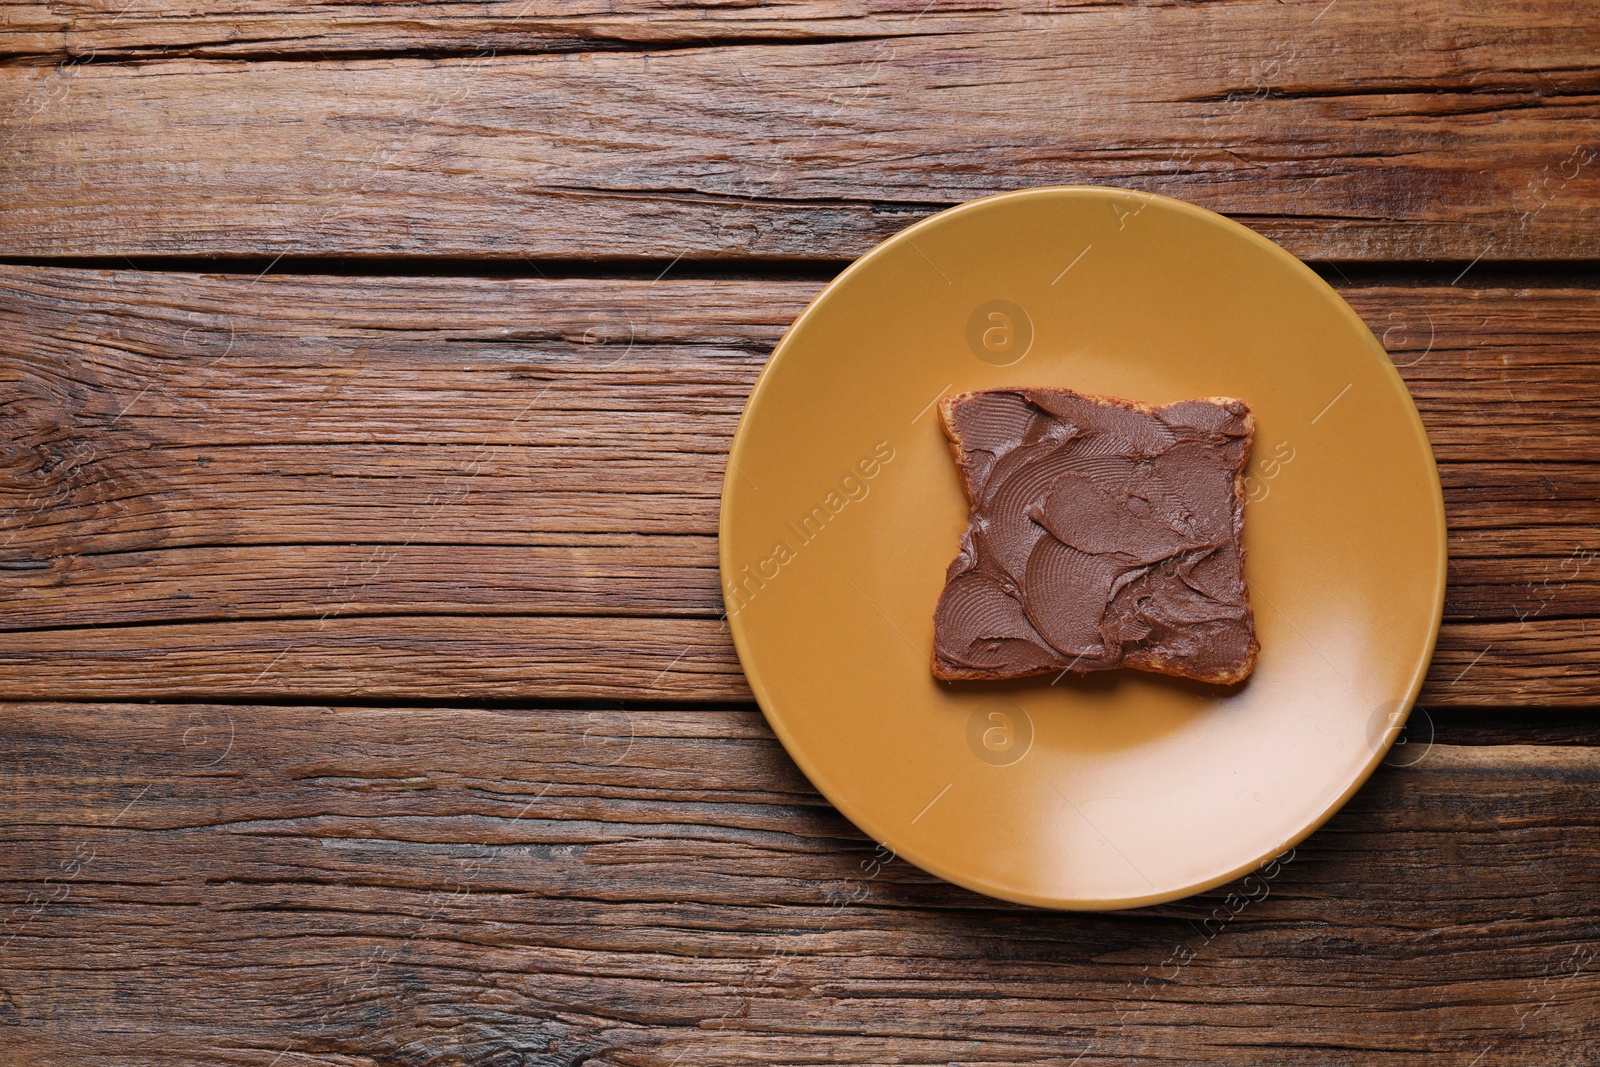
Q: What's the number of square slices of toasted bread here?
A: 1